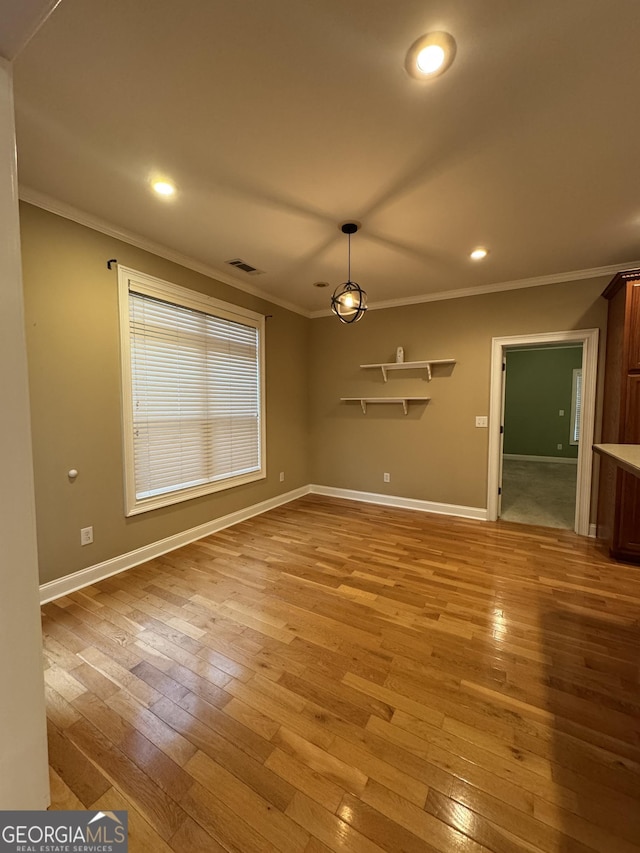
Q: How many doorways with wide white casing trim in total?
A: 1